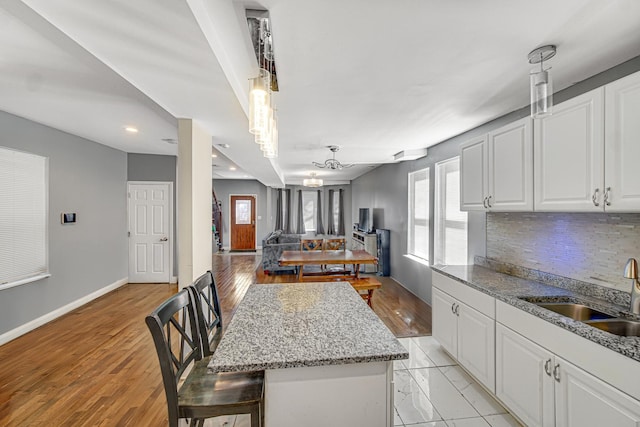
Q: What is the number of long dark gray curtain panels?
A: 6